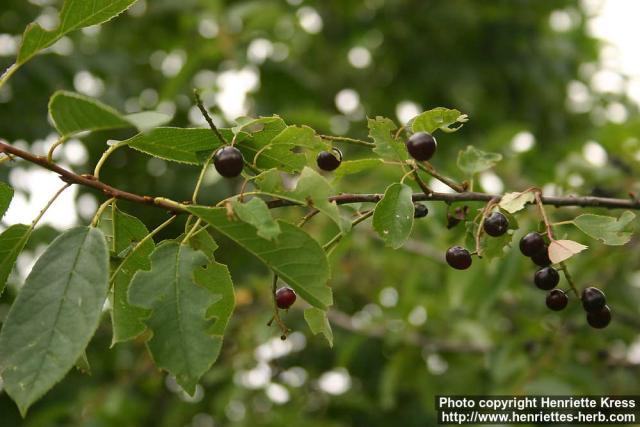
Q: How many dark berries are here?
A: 13